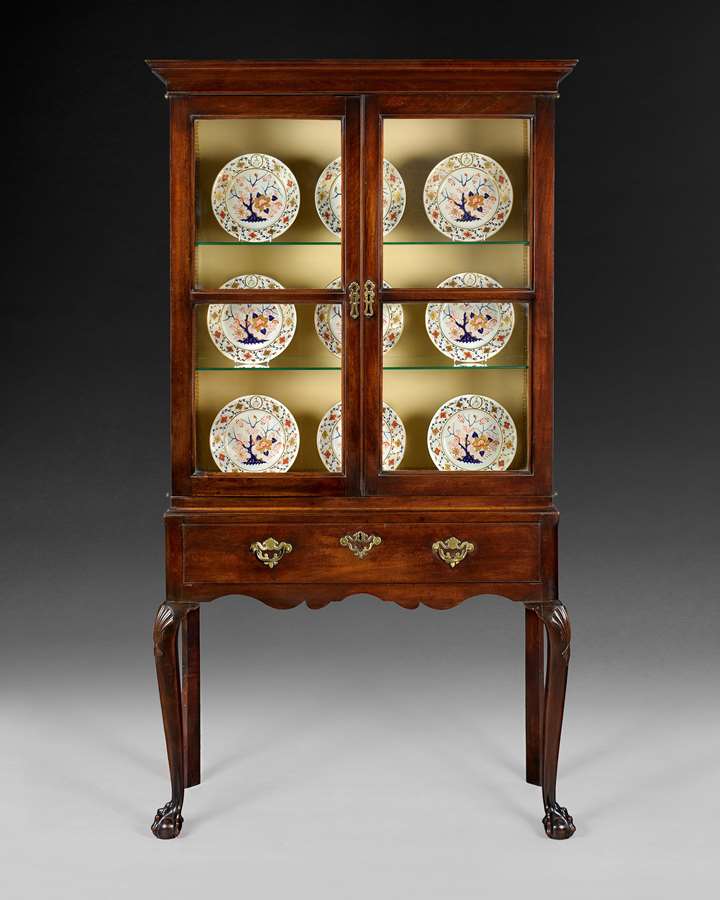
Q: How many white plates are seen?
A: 9